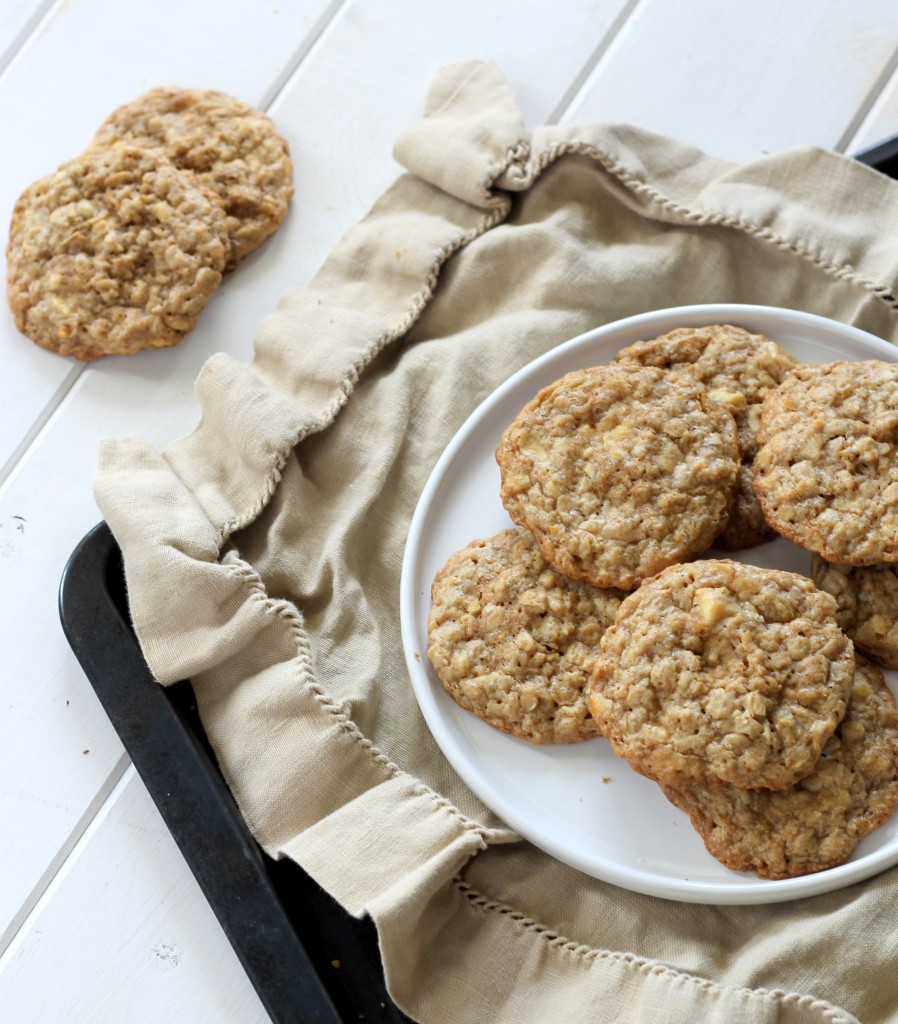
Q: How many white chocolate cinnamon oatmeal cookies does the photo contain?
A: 9